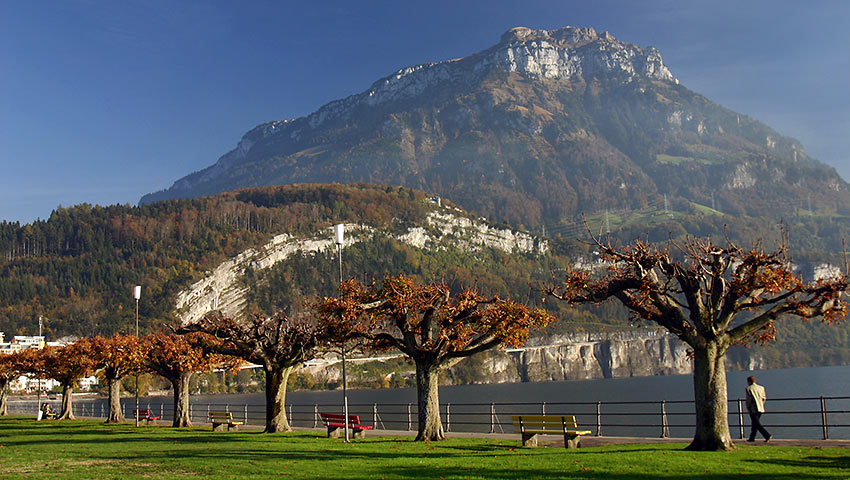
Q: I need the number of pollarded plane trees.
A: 7